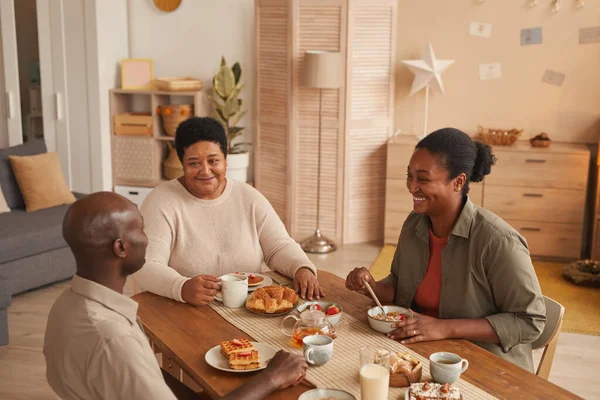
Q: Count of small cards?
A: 5